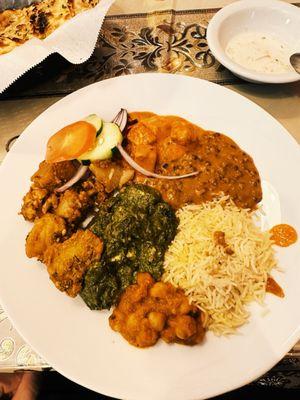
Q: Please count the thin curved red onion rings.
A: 3